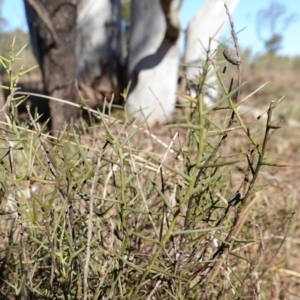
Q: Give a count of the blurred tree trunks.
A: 4